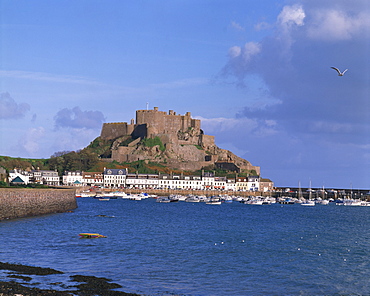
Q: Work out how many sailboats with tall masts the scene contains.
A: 4